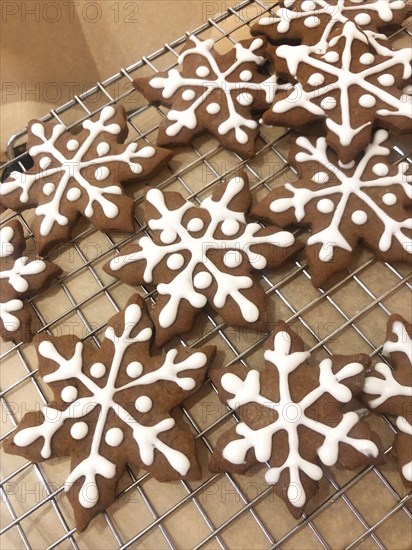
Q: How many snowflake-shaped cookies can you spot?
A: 10